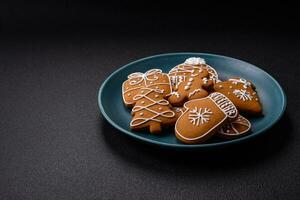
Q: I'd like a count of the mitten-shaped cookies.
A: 1